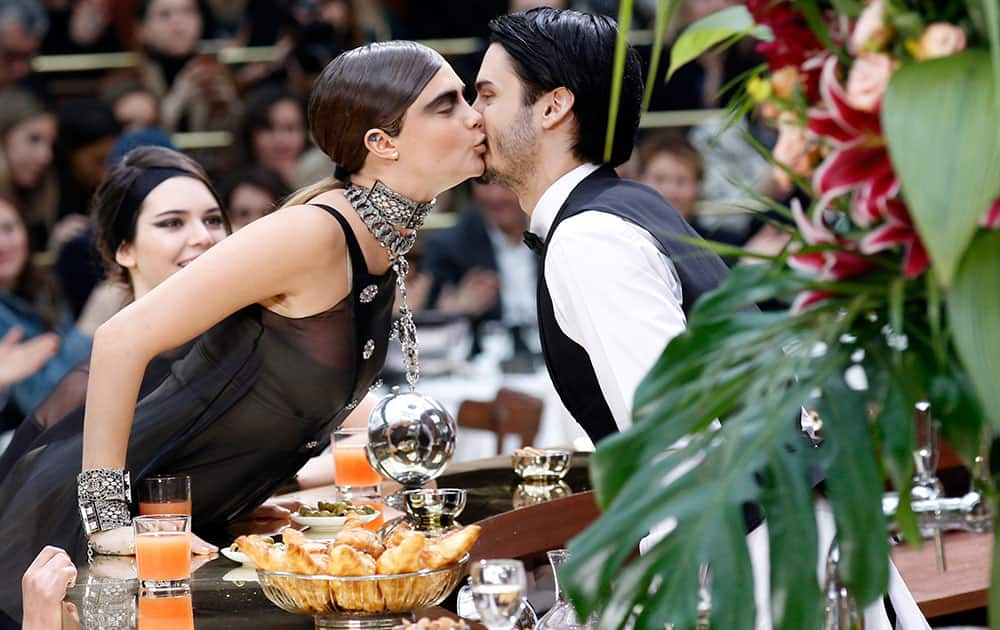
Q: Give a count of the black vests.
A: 1